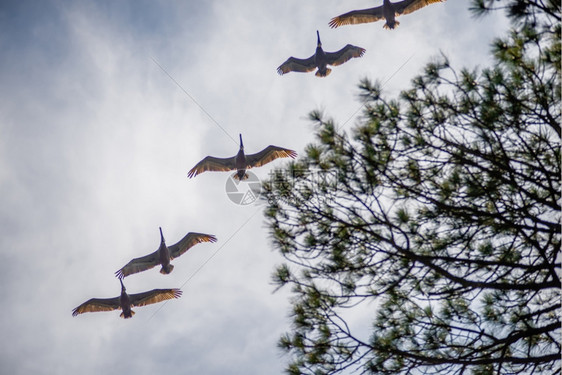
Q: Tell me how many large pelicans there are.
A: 5